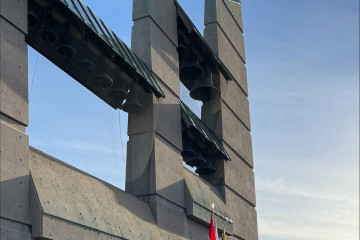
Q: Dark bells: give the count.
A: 13